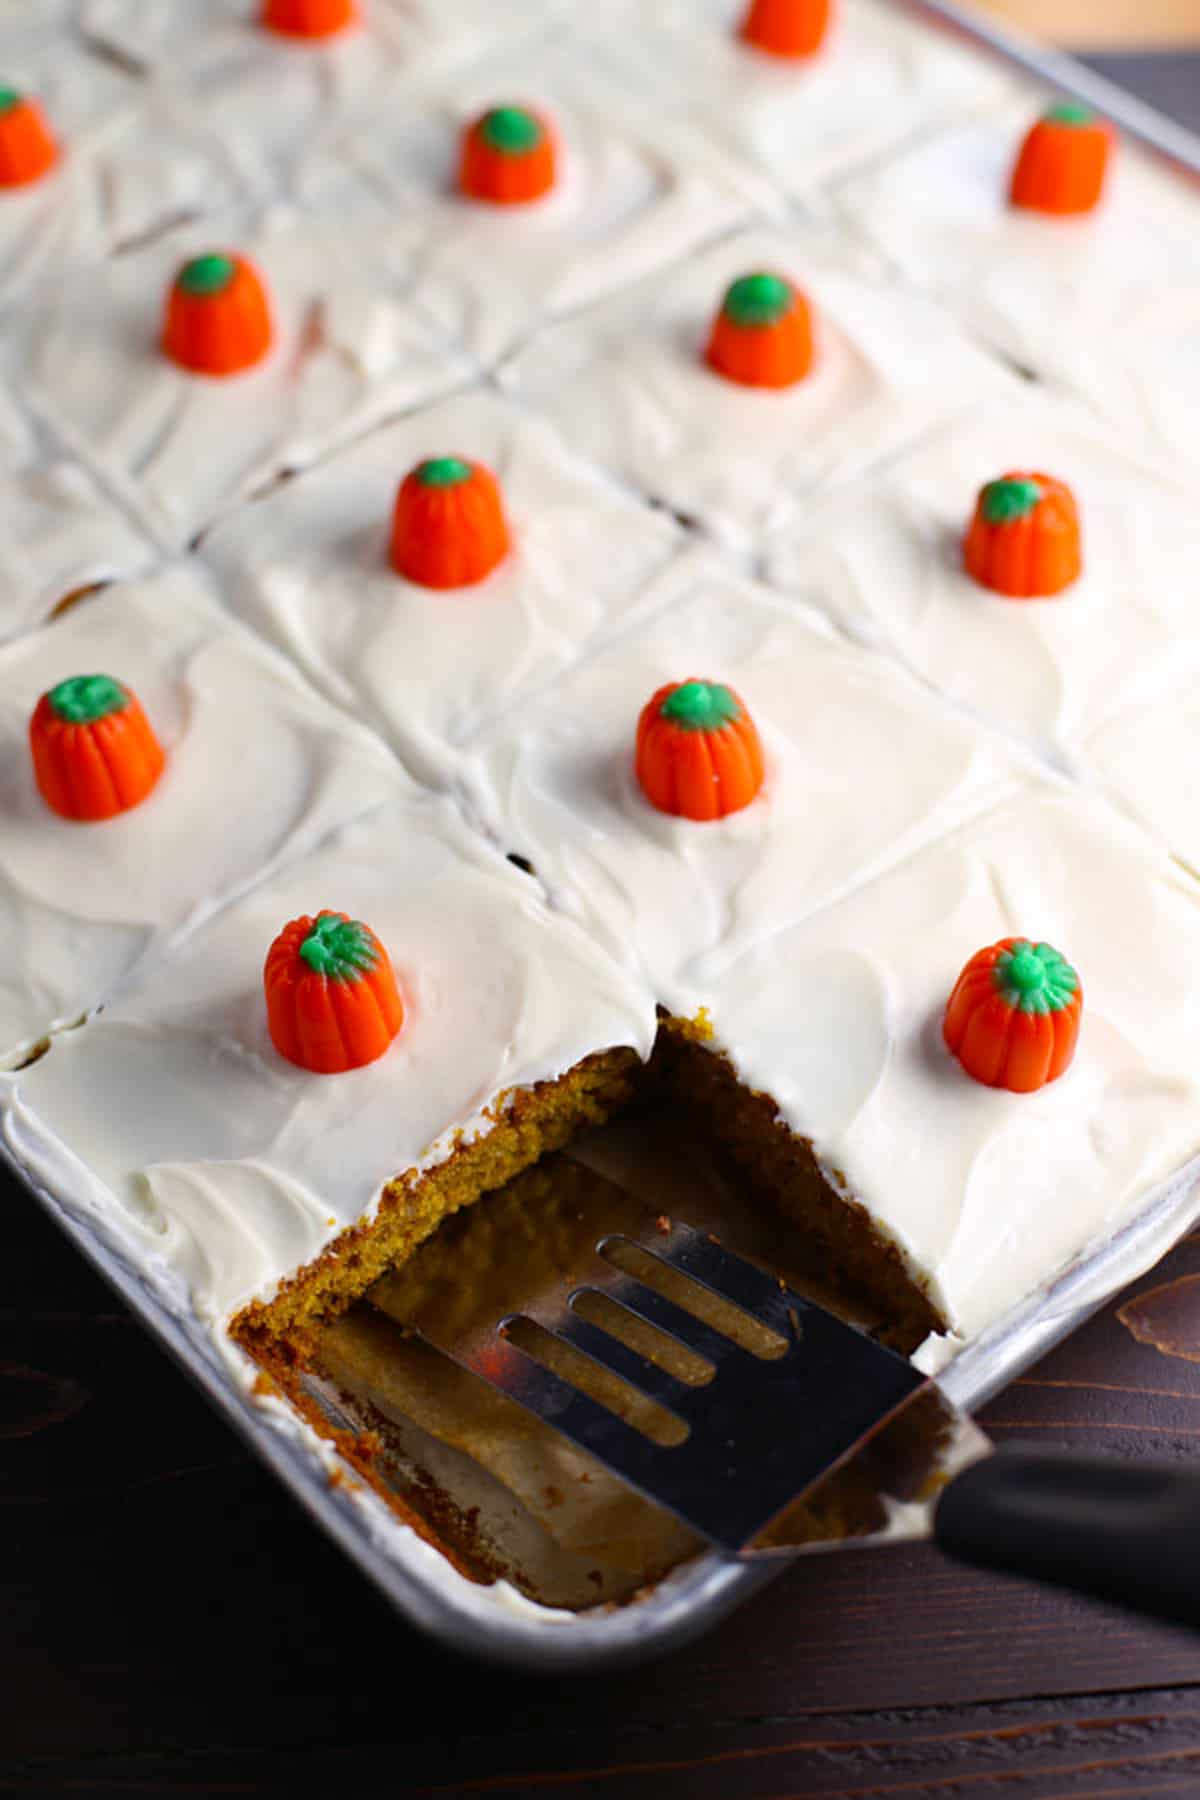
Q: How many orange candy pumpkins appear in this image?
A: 13